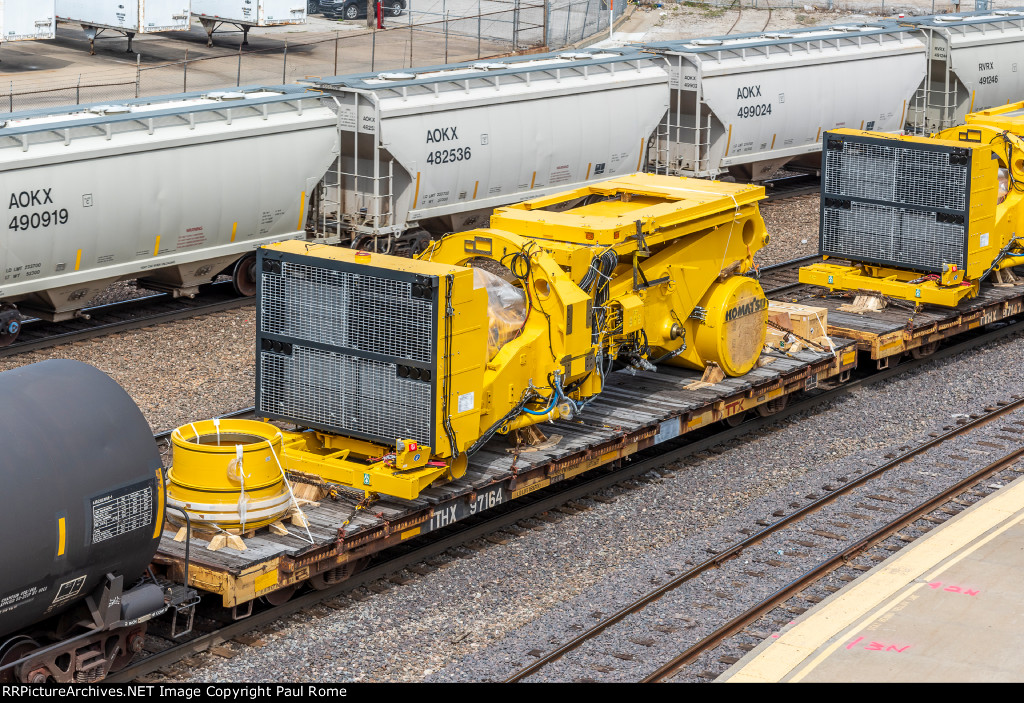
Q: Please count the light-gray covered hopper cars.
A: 4